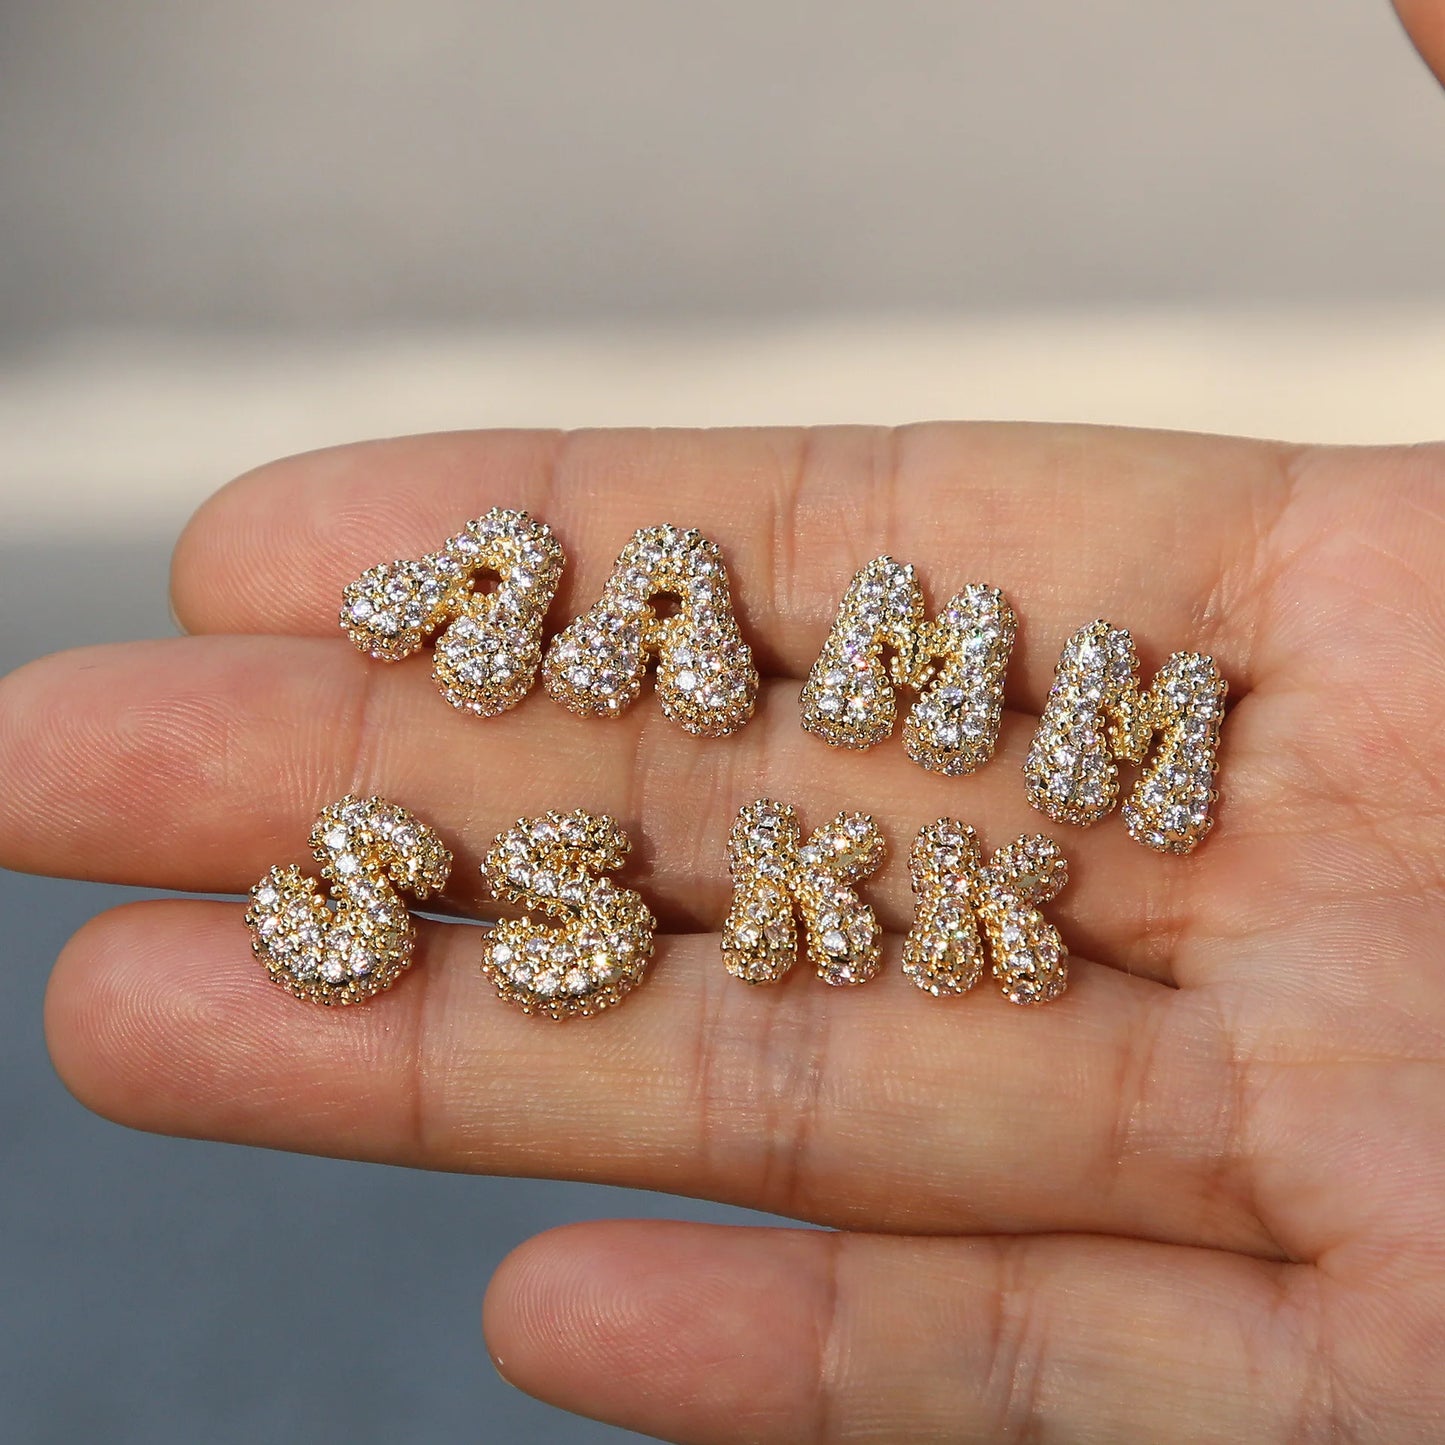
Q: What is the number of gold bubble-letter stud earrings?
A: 8